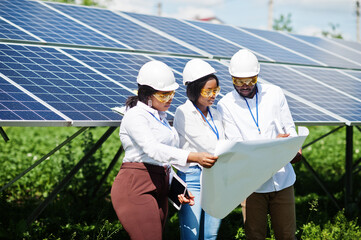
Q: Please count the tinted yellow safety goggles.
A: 3